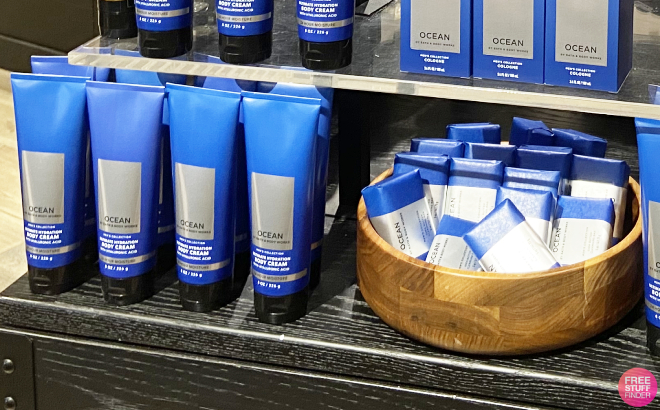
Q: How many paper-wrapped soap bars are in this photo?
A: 15